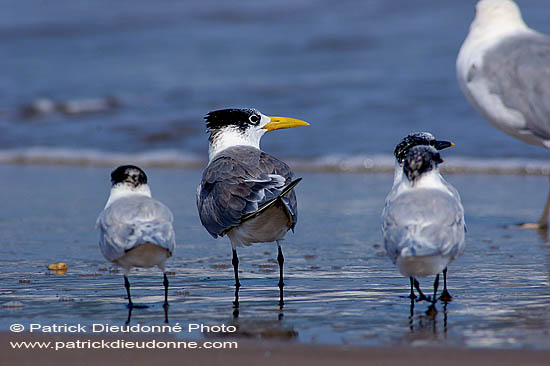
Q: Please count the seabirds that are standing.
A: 5